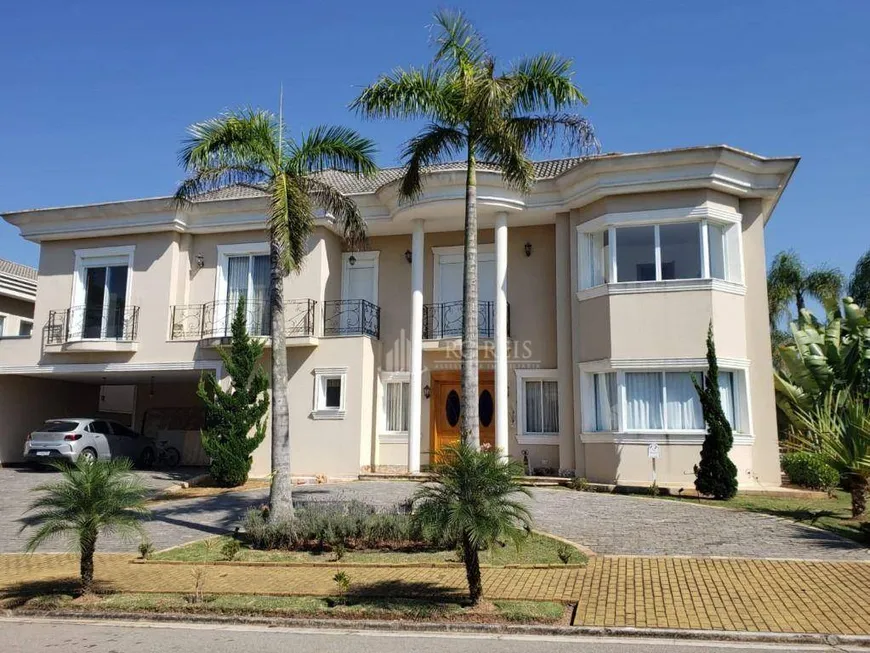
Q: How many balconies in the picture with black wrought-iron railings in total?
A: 4